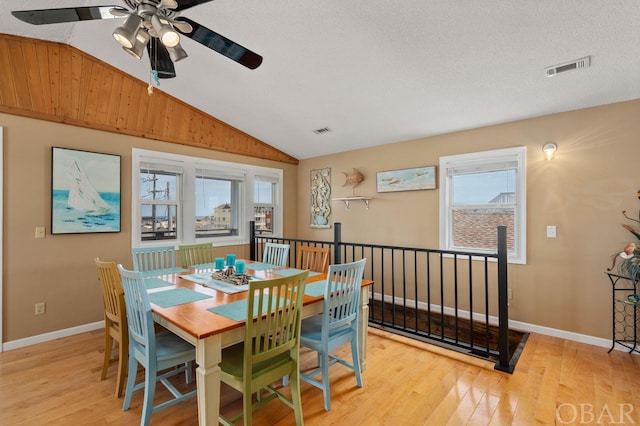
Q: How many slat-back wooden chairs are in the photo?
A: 8